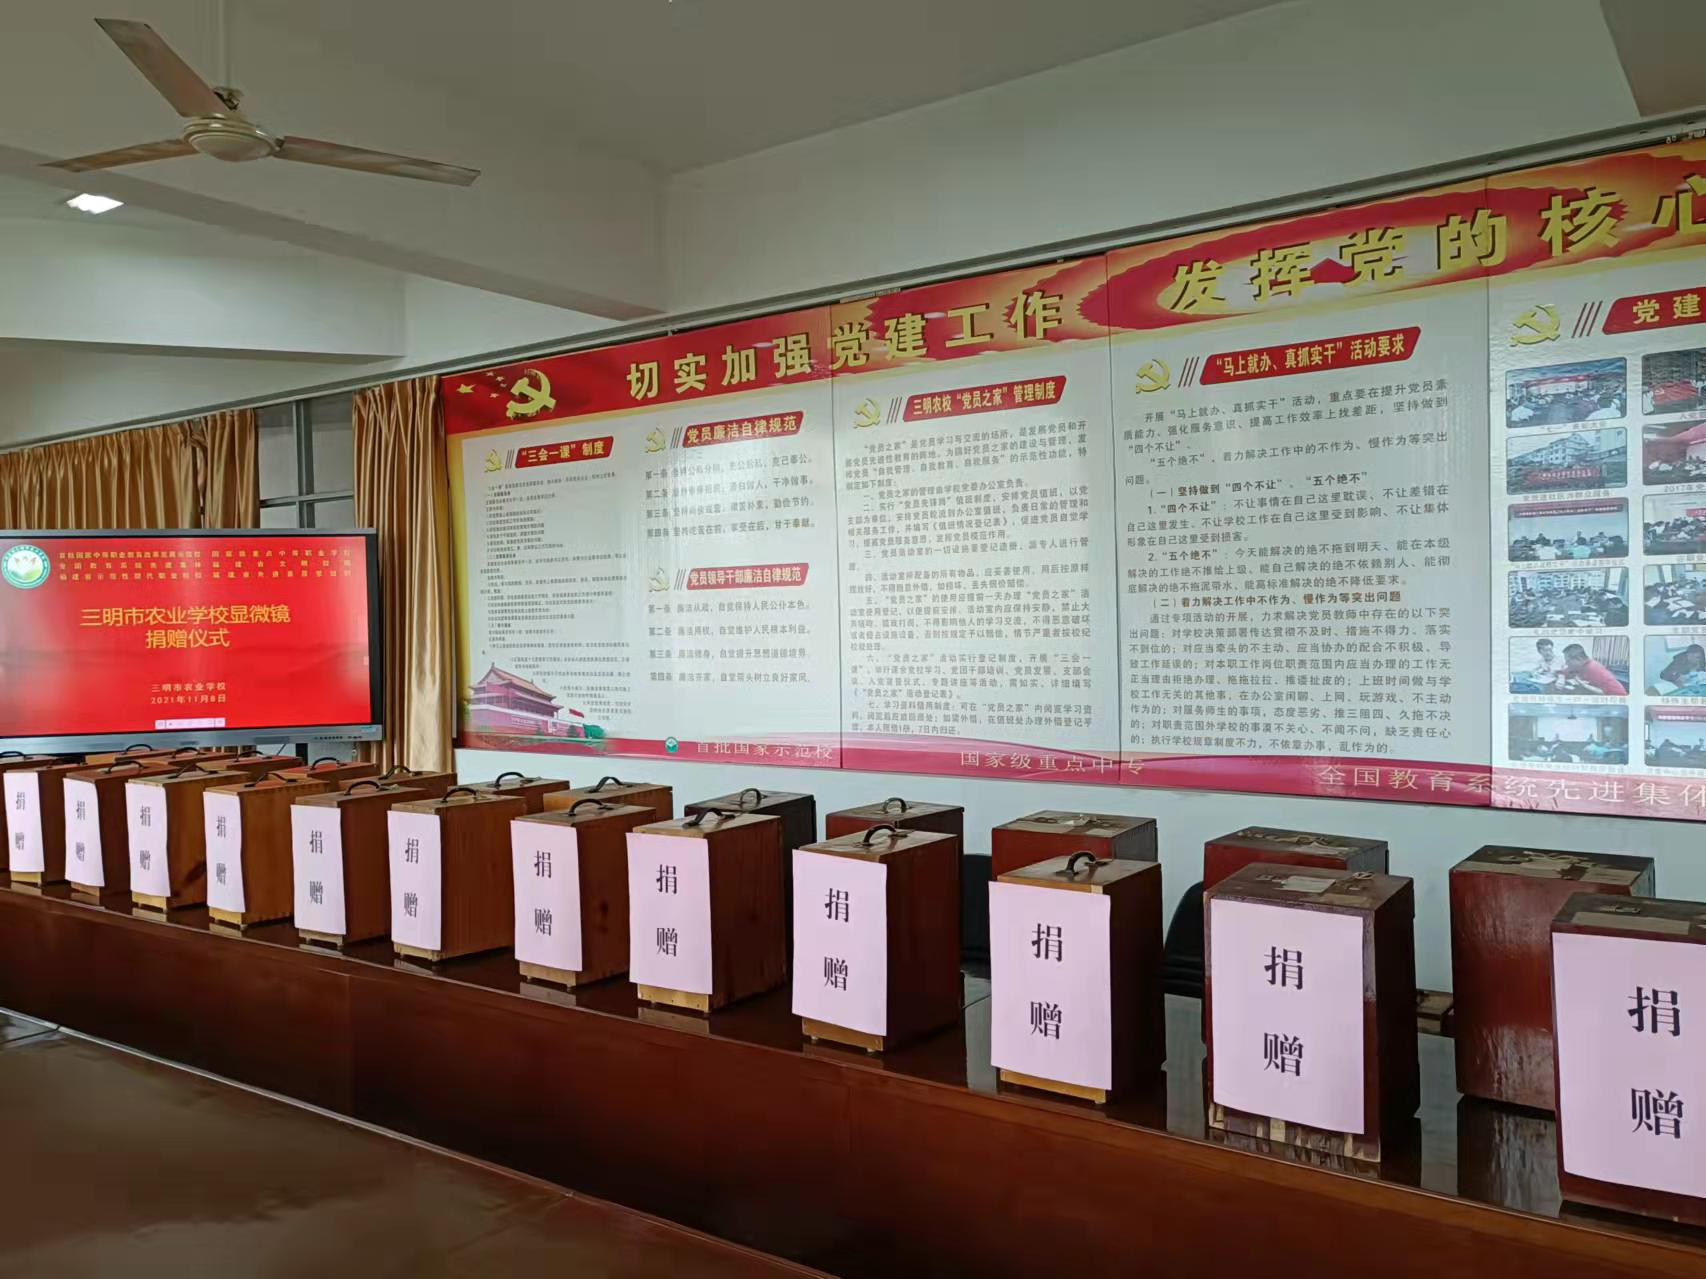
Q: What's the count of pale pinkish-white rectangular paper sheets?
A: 12